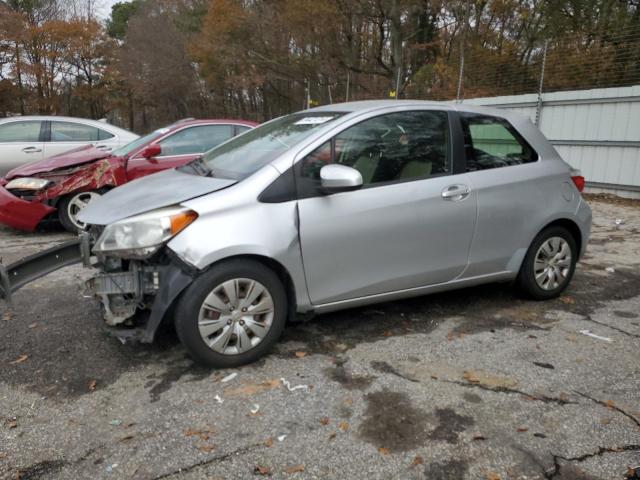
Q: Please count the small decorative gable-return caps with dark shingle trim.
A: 0